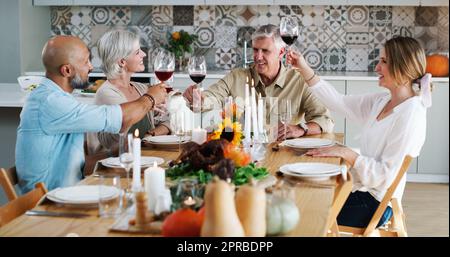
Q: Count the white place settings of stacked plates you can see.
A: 5